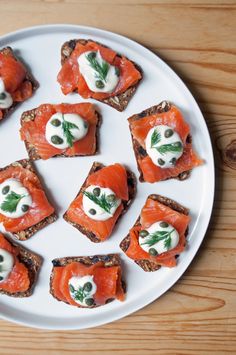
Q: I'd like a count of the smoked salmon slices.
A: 9